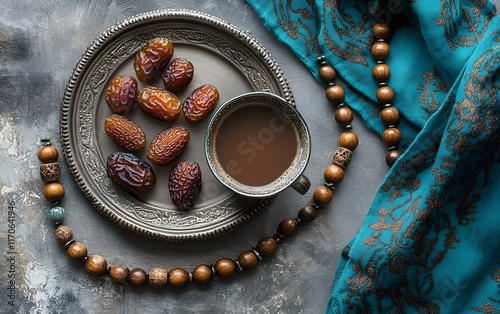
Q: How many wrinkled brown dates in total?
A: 9